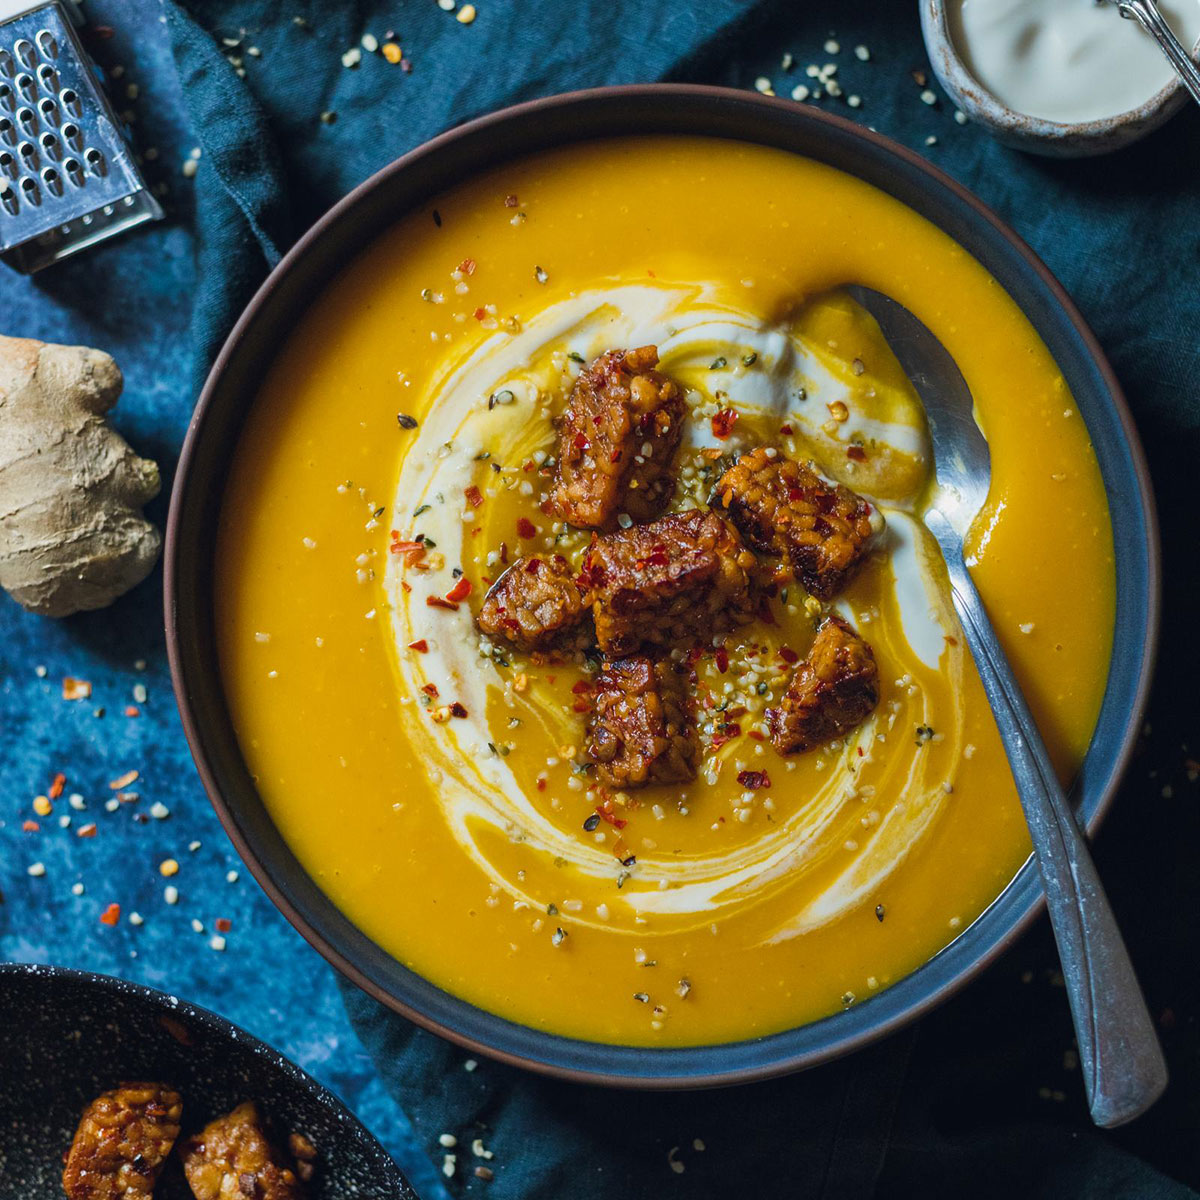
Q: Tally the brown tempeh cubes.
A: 8